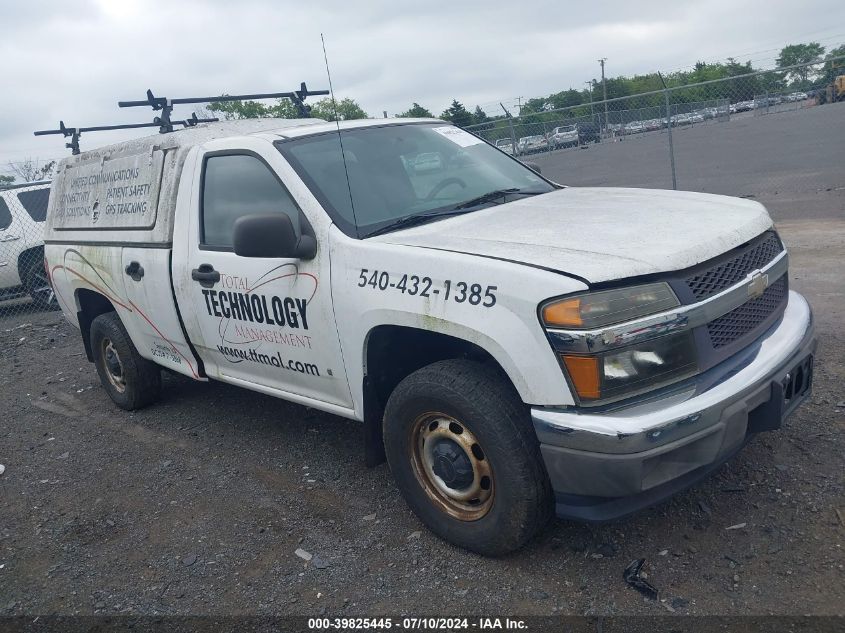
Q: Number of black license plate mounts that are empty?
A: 1